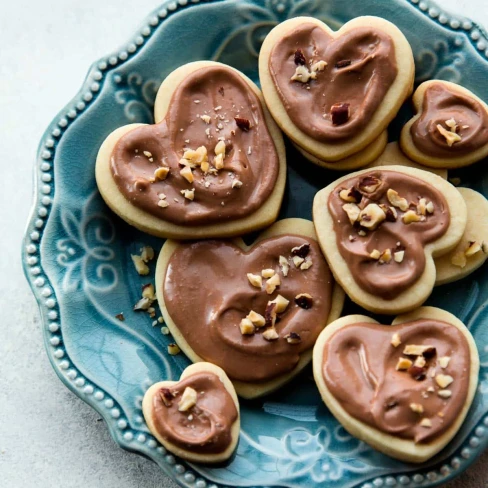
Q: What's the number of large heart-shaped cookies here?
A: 5